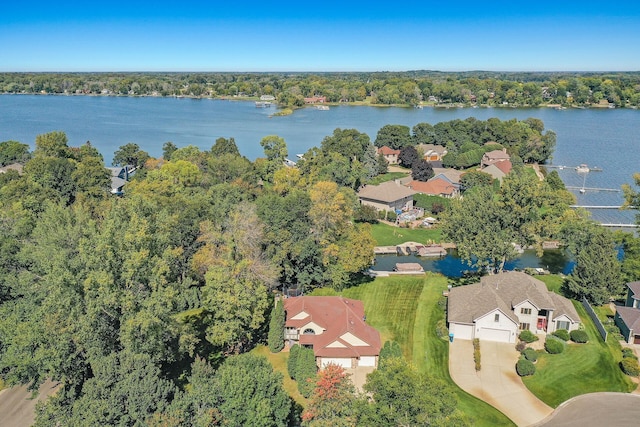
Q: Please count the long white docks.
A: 4